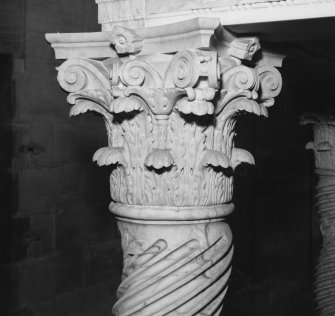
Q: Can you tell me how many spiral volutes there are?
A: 5